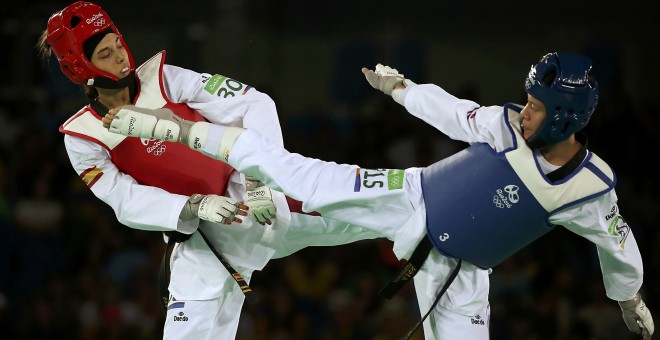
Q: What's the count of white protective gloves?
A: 4